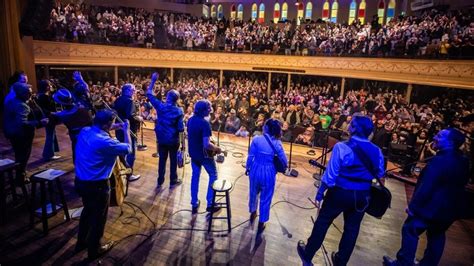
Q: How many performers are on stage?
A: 12